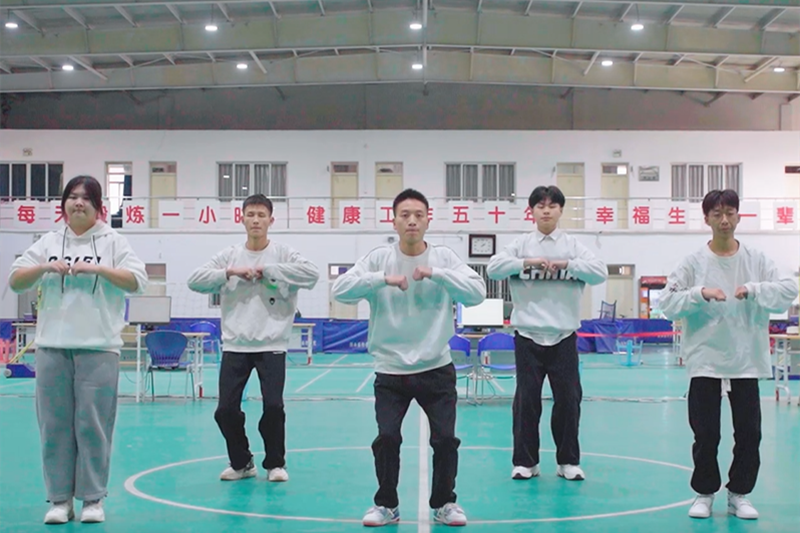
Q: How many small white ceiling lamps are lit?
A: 9